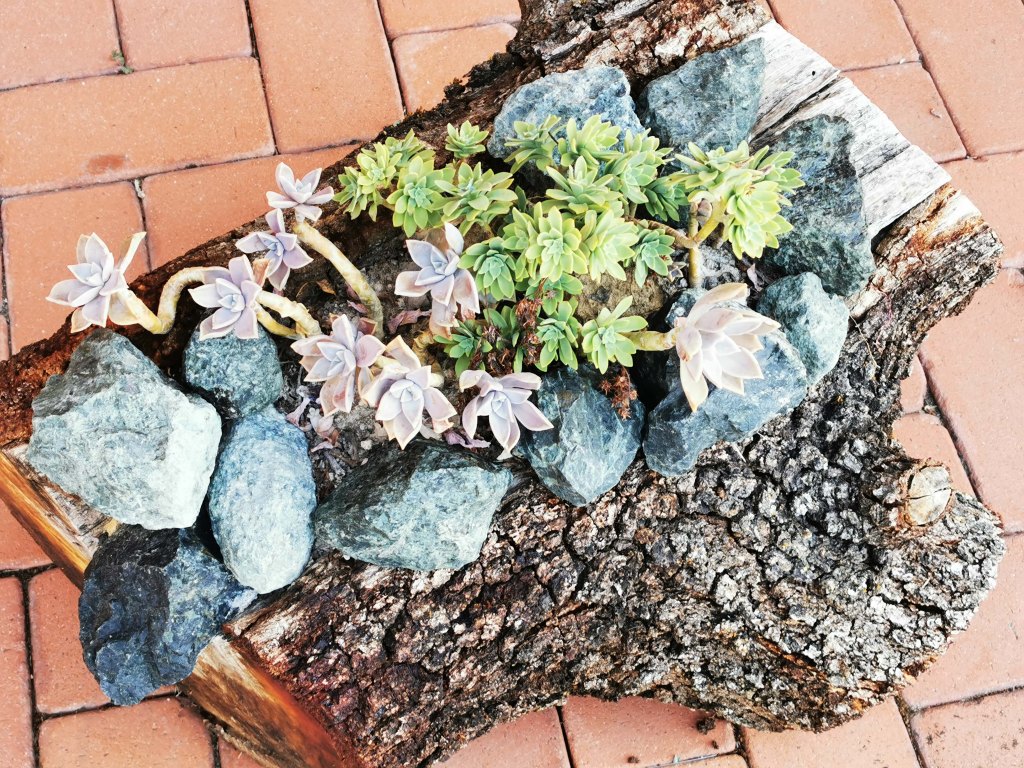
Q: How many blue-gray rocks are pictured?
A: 11